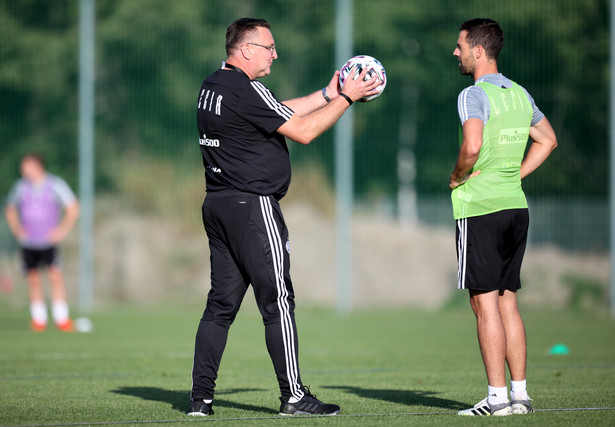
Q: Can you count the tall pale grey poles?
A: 3